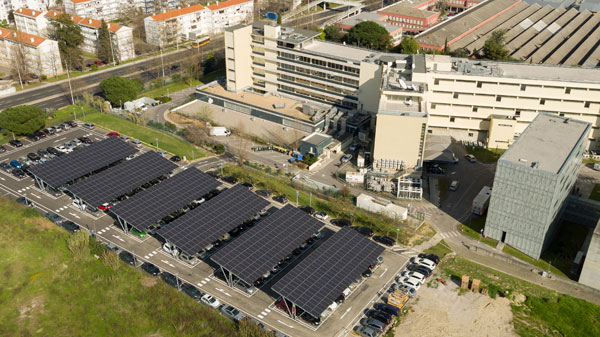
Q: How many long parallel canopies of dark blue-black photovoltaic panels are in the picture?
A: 6